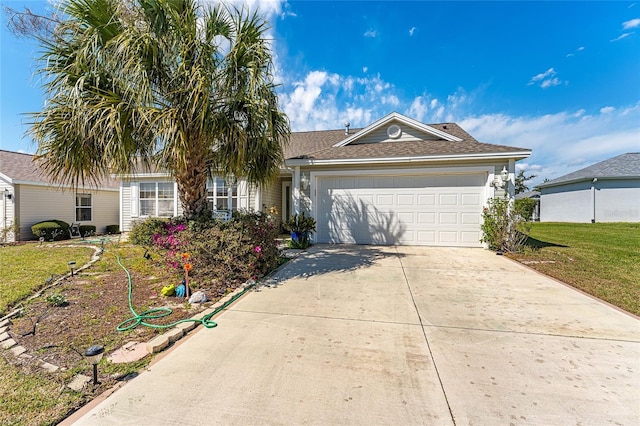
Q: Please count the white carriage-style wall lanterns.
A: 2